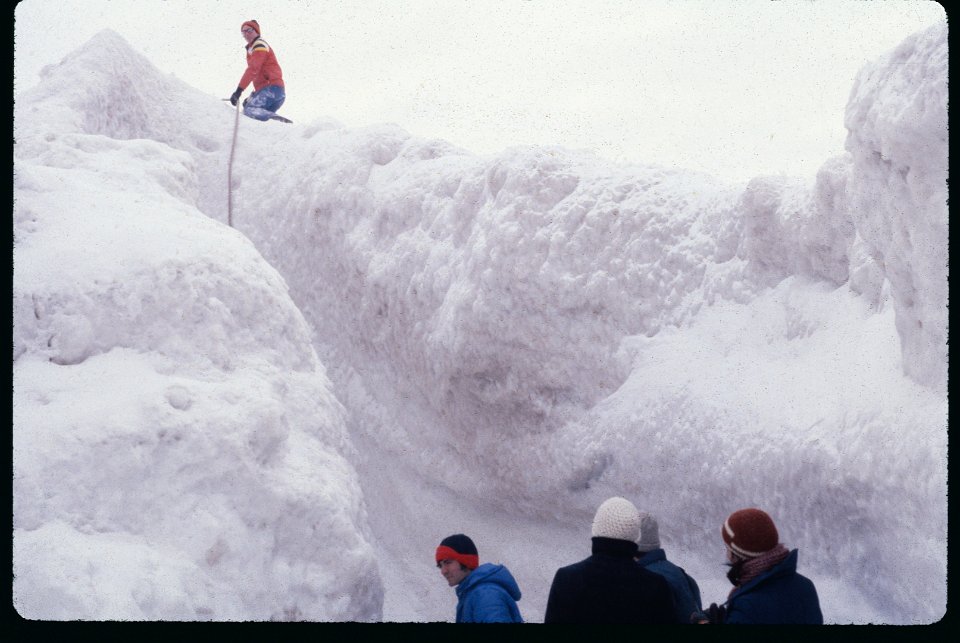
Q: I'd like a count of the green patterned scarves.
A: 0